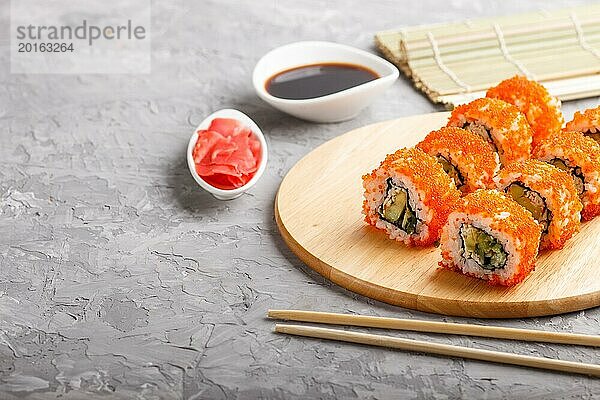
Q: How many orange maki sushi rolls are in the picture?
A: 8